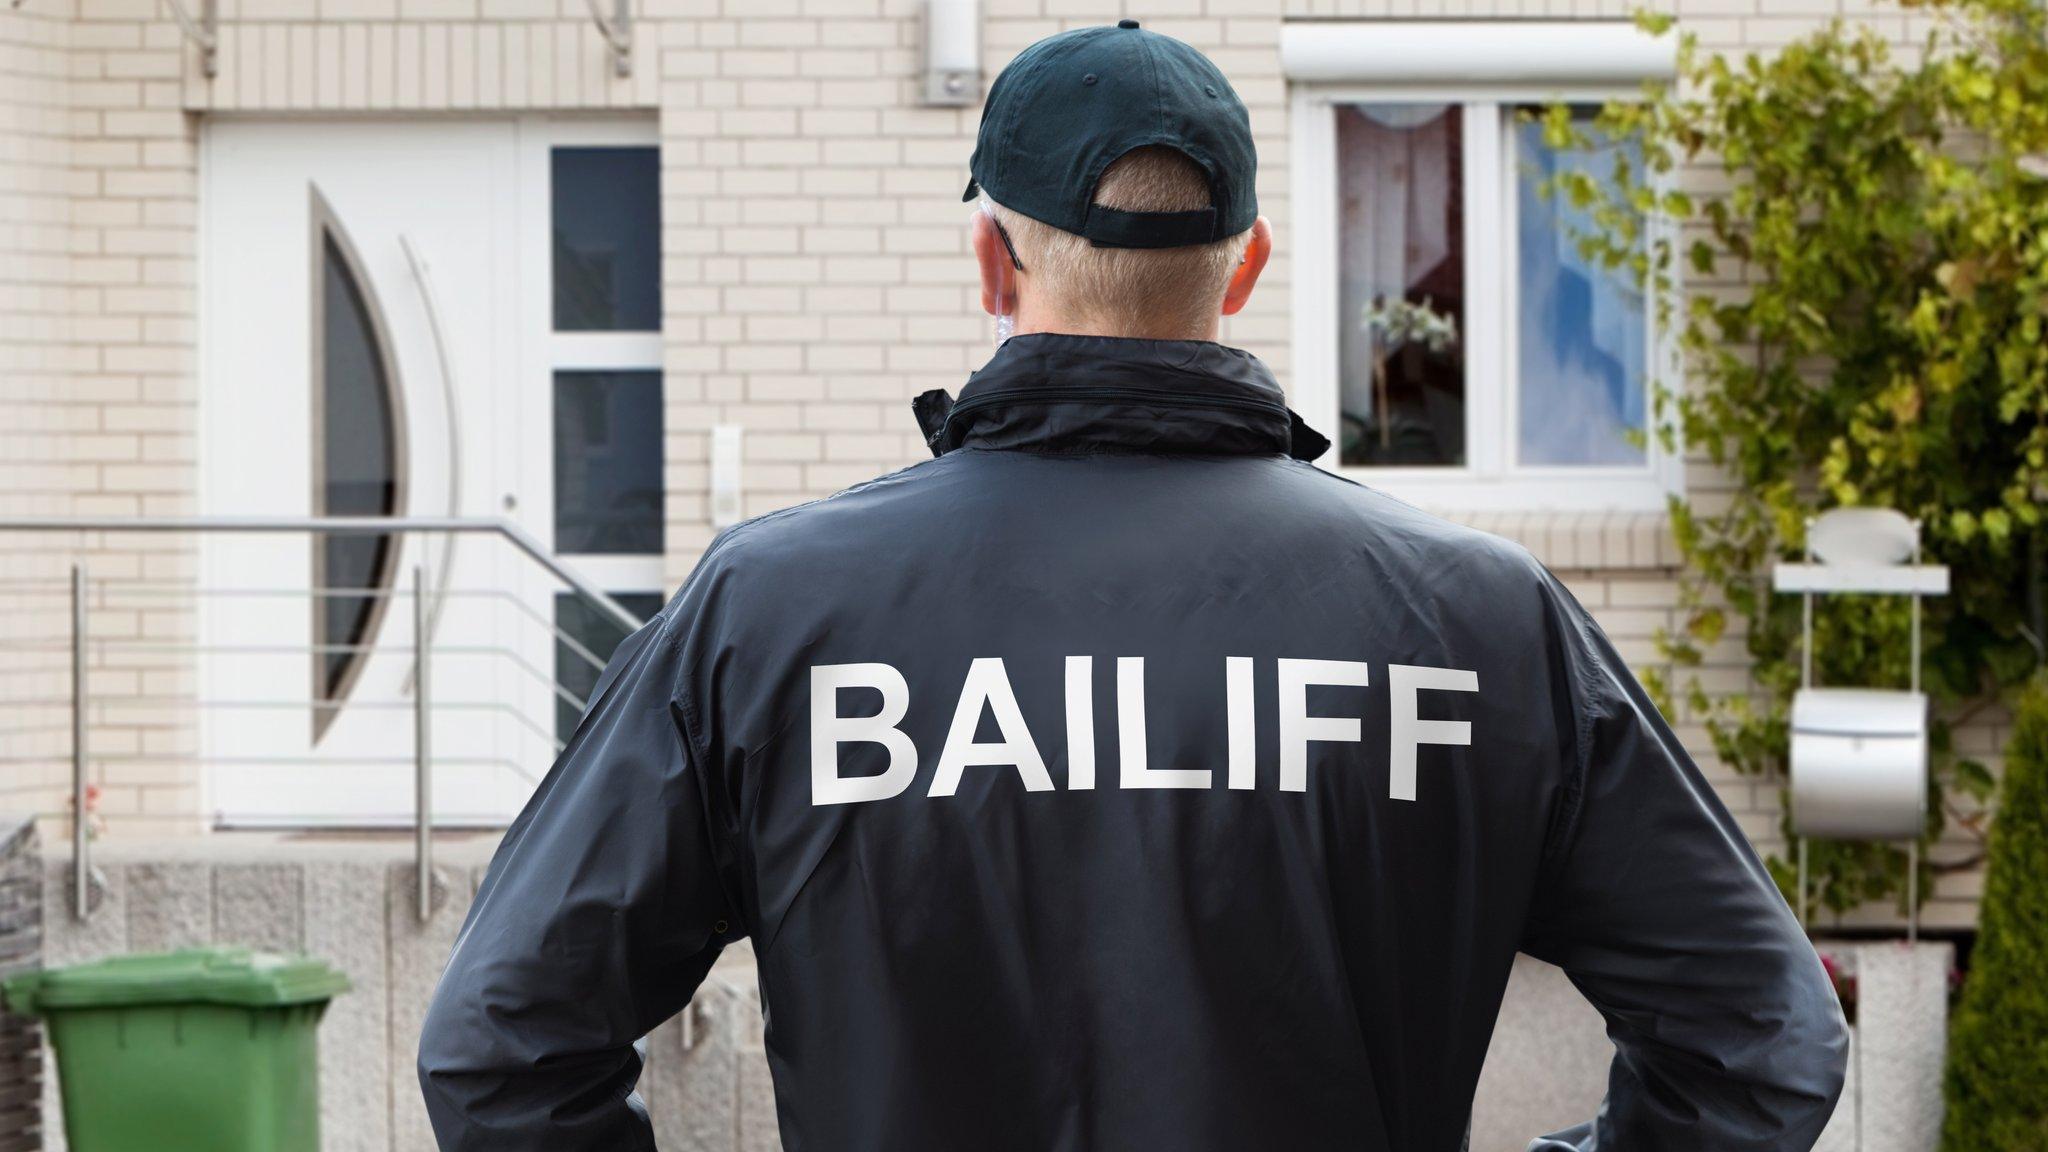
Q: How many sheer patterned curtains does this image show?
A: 1